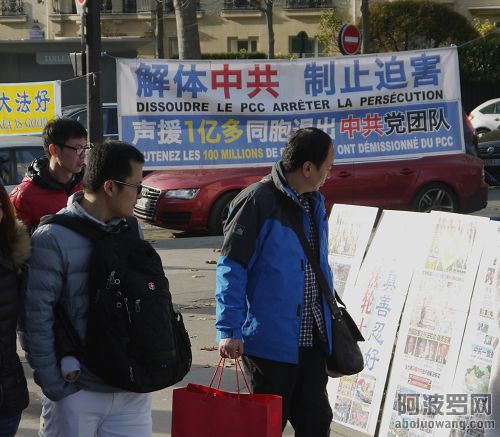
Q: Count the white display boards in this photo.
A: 4